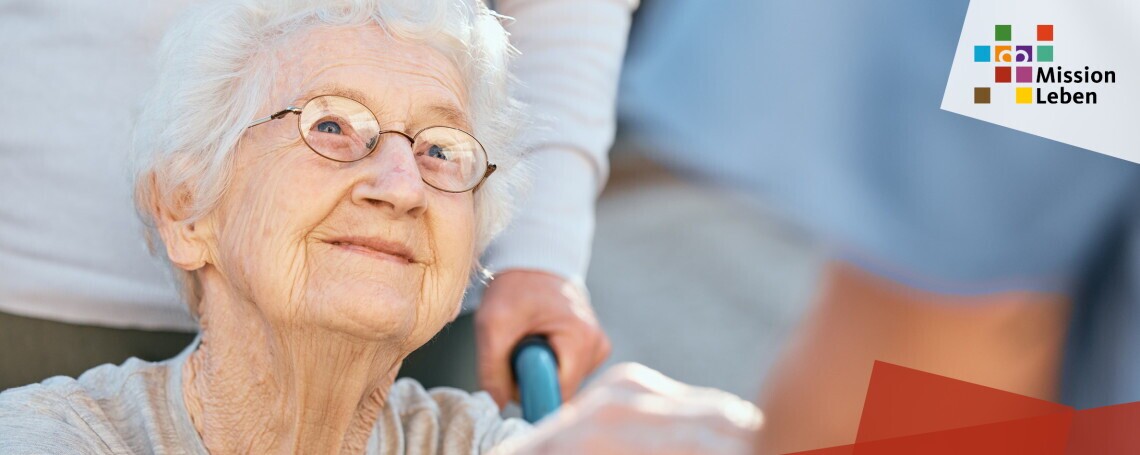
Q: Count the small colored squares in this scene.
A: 10